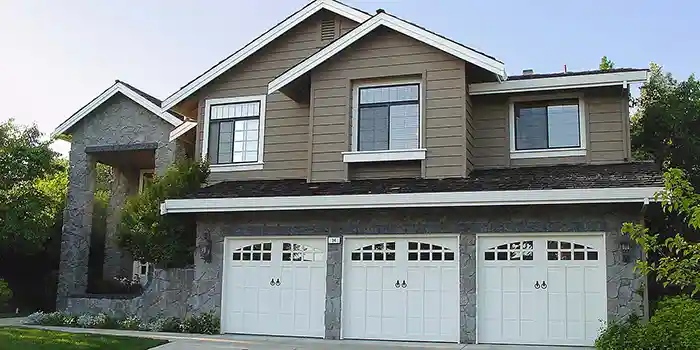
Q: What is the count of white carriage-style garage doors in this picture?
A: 3